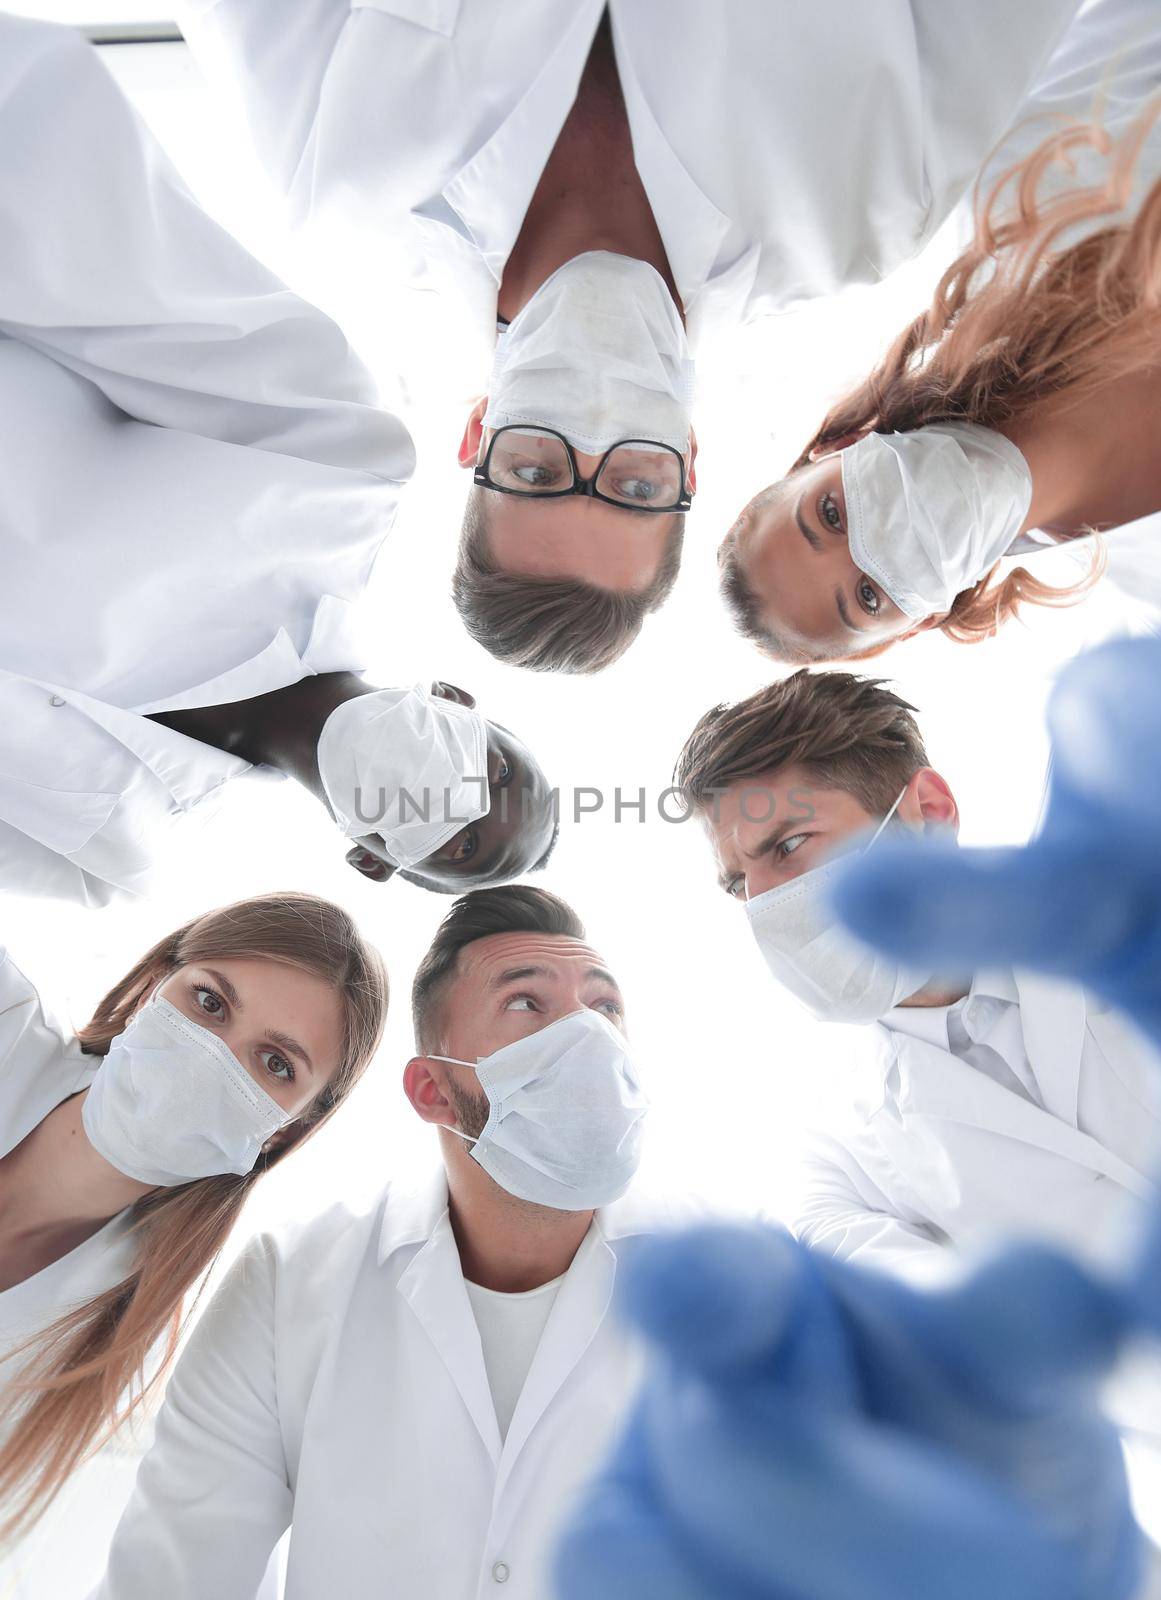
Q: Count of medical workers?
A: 6